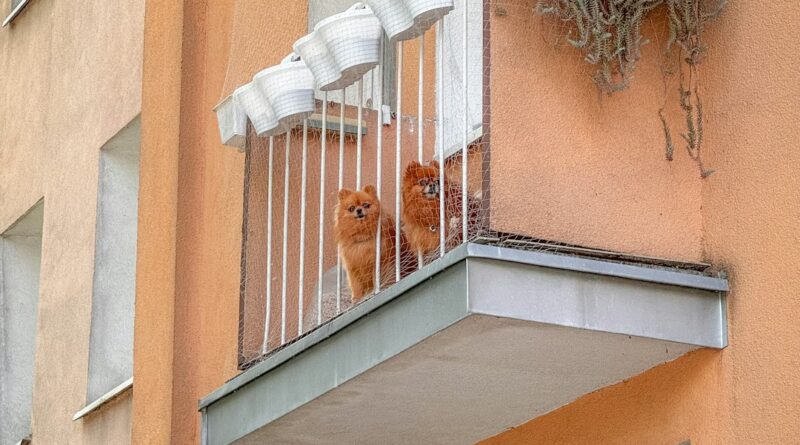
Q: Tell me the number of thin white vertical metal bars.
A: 11